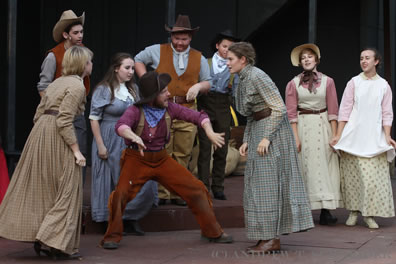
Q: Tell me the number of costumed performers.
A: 9